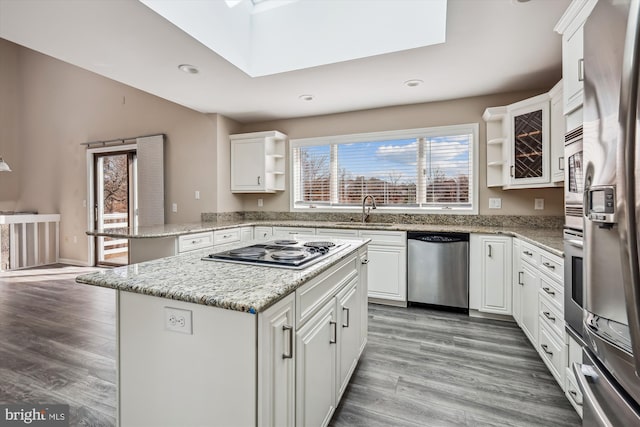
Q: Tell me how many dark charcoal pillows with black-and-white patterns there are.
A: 0